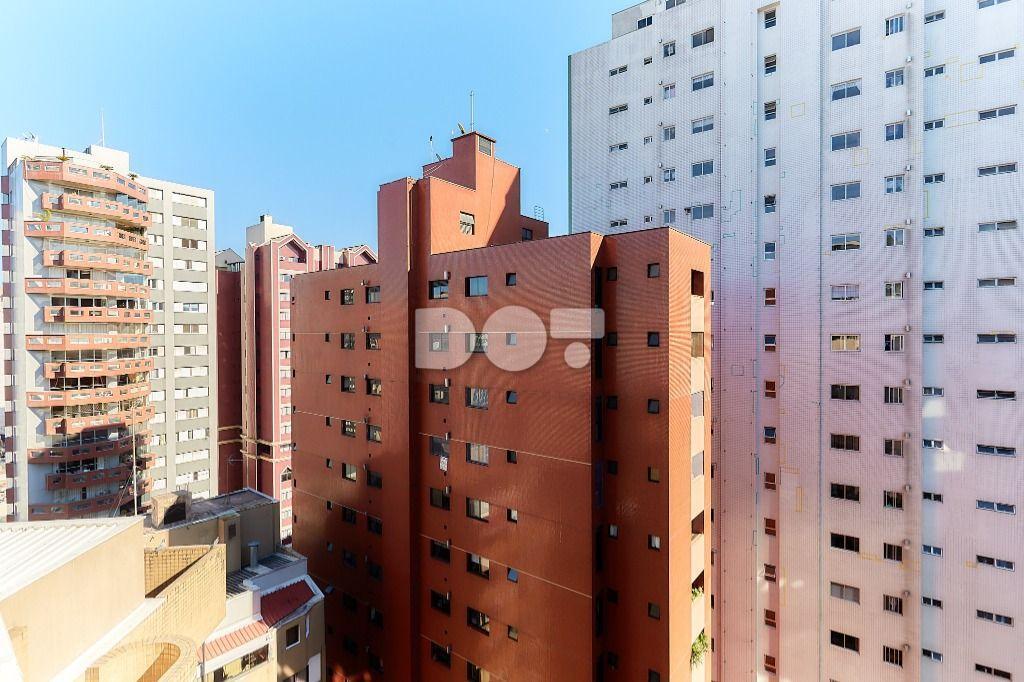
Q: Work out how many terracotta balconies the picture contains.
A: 13